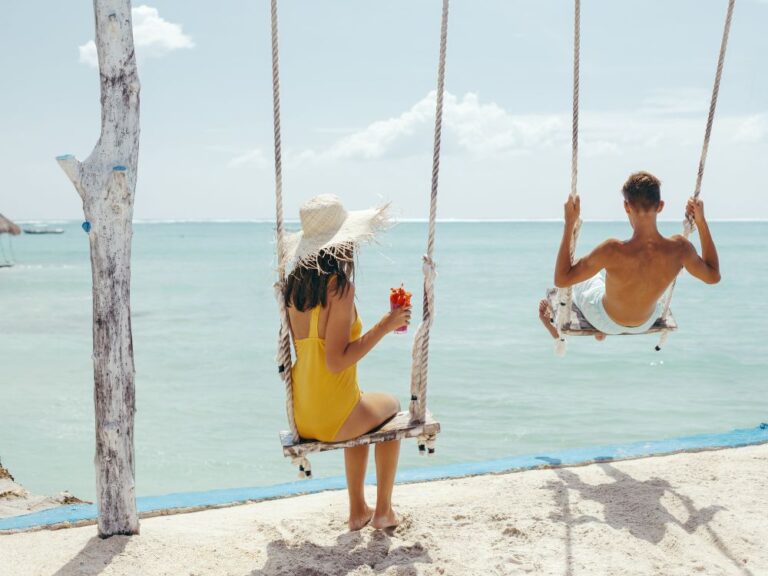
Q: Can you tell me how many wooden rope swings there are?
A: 2